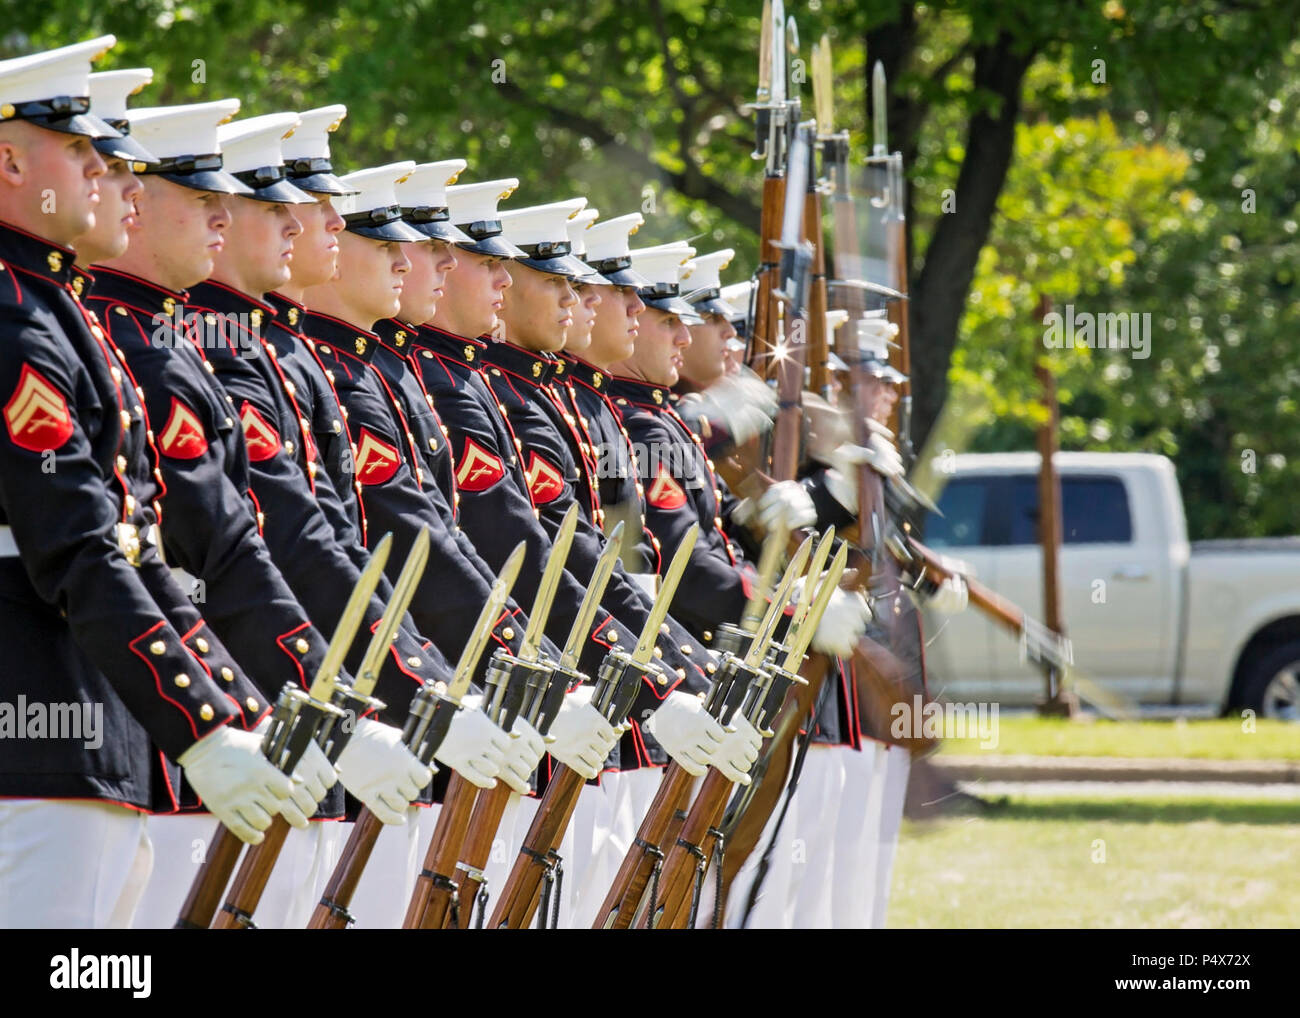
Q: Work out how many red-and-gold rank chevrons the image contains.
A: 7